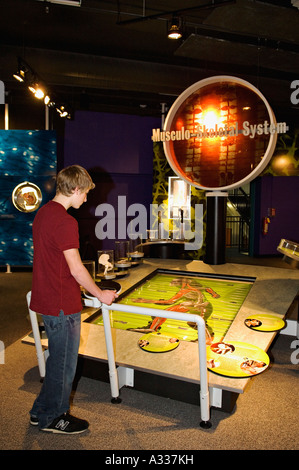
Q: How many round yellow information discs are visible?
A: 3